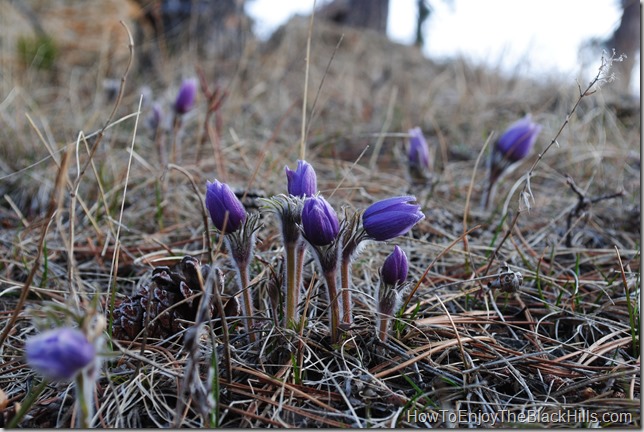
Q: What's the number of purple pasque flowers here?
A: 10